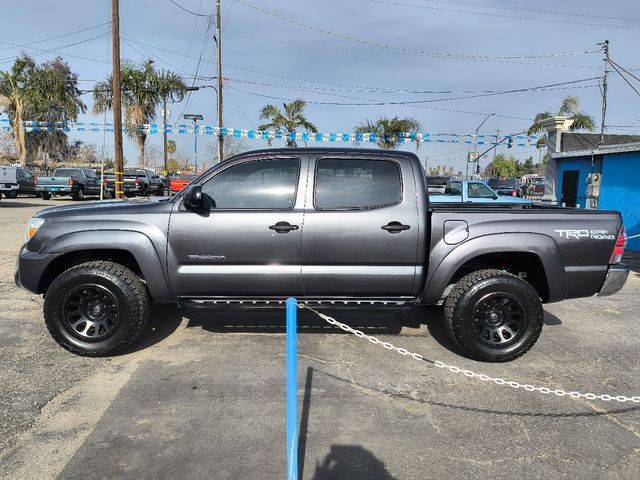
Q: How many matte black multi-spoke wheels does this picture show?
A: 2